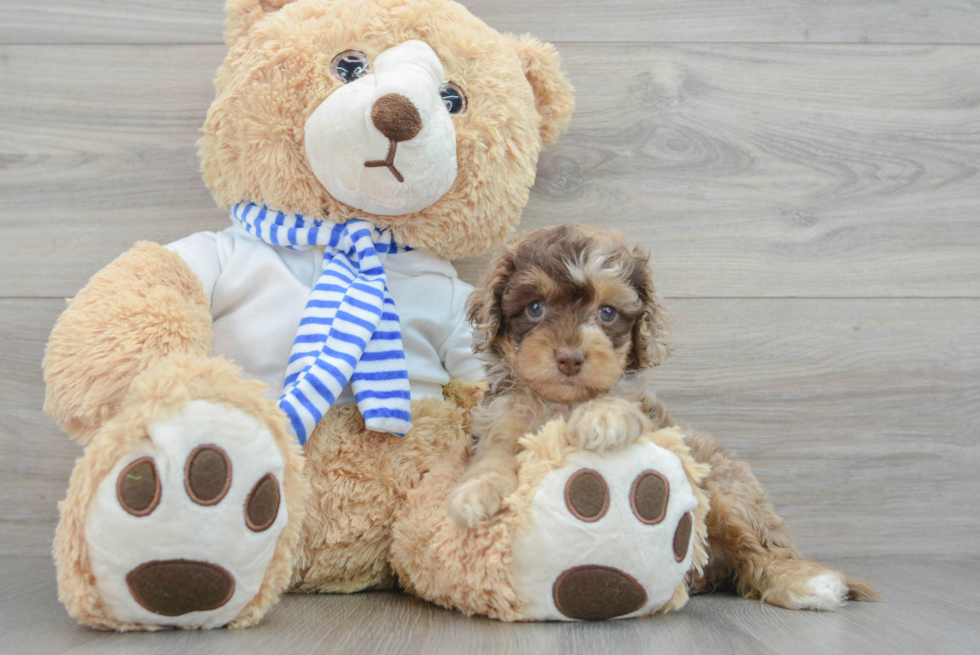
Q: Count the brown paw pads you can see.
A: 8